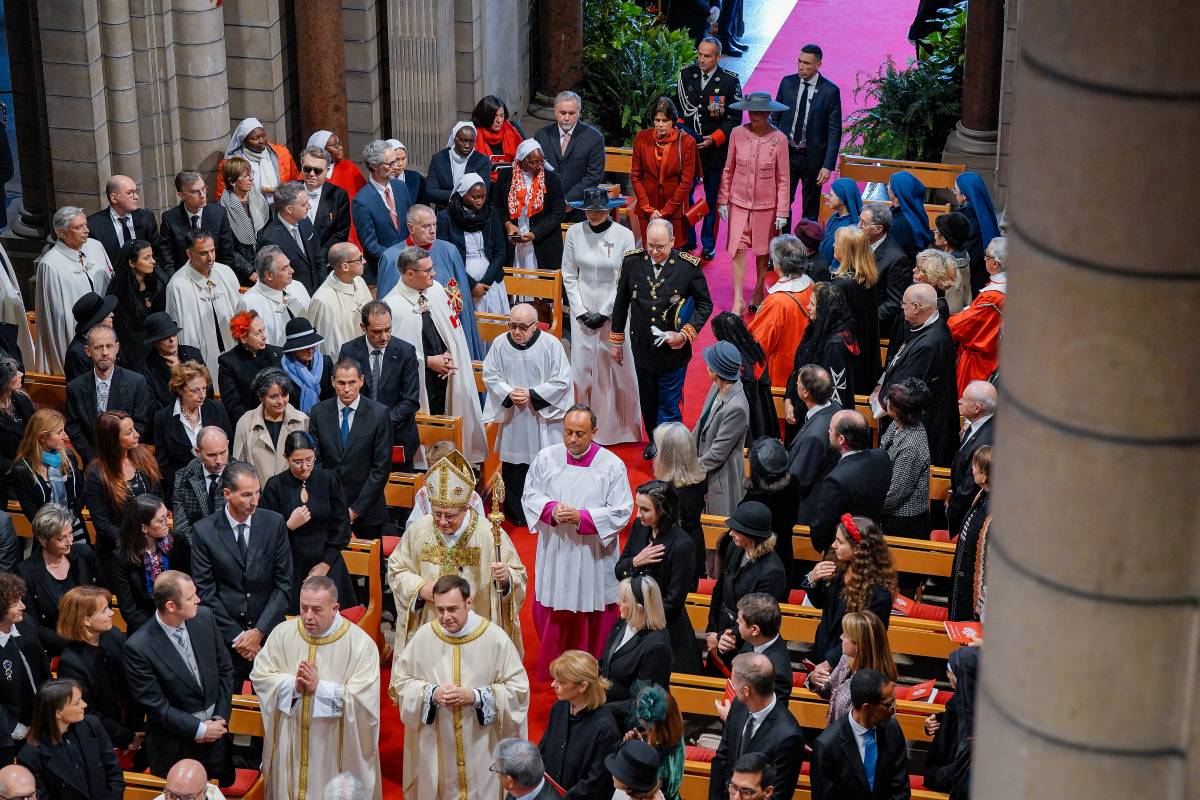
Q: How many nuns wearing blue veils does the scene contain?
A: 3